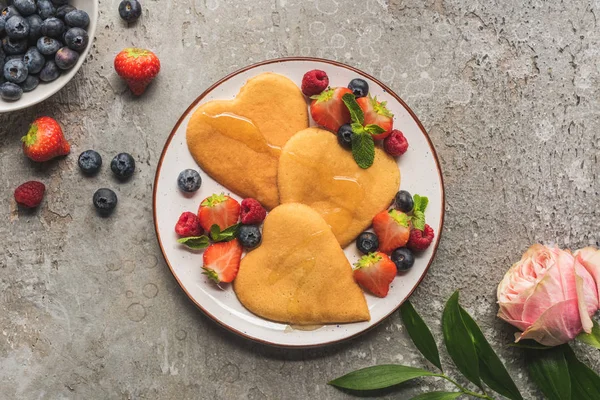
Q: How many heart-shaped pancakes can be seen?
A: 3